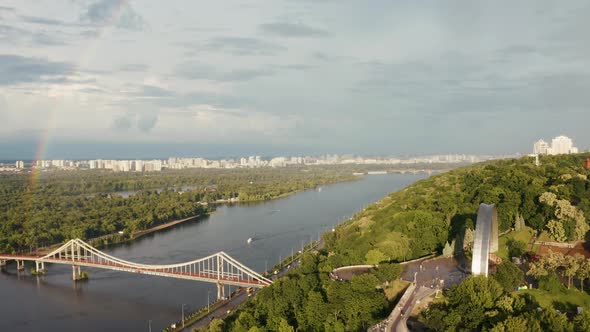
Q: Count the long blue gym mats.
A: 0